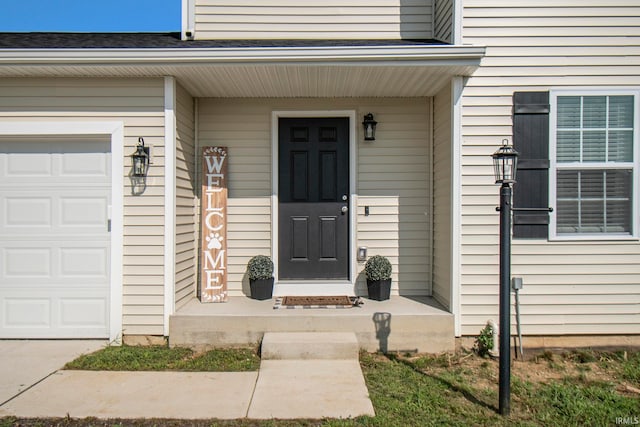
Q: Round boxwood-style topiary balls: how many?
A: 2